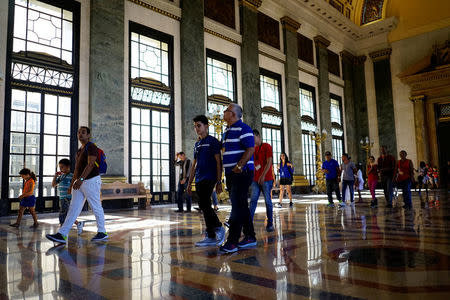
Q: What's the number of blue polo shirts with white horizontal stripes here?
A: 1